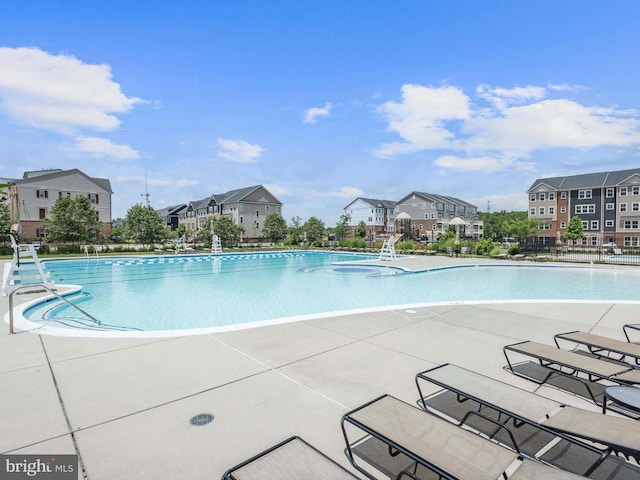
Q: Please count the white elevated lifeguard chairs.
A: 3